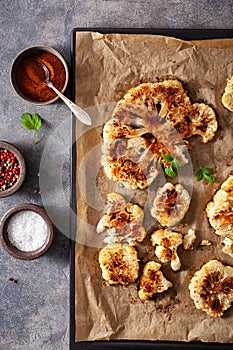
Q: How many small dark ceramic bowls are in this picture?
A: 3